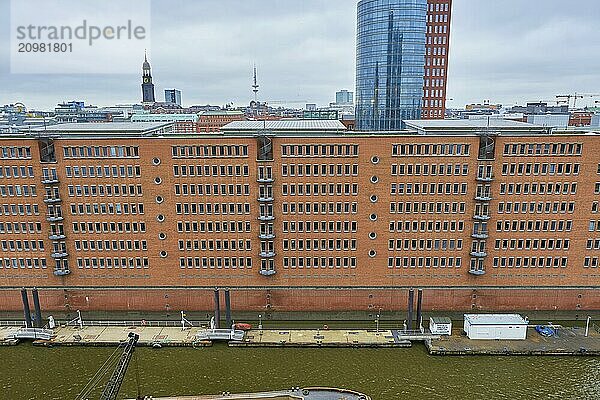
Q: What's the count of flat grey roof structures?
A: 3